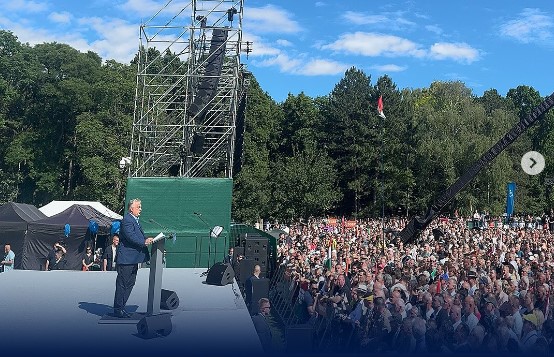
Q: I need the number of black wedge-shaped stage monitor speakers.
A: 3